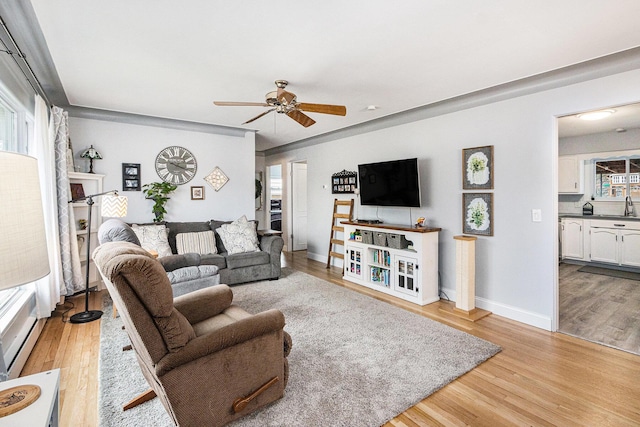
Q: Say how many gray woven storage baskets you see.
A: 3